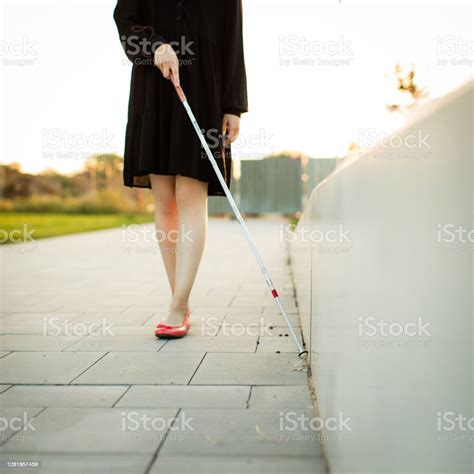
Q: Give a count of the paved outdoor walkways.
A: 1